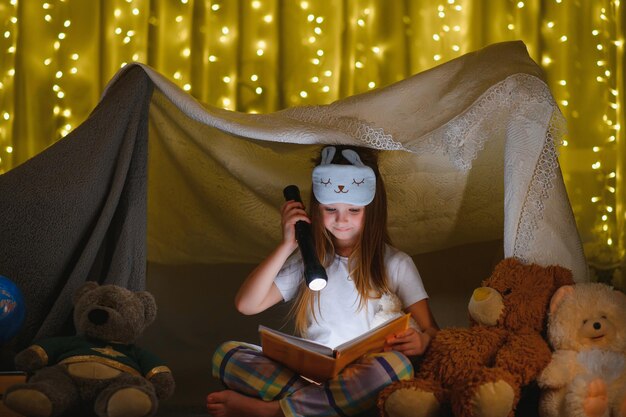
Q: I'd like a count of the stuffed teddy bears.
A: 3